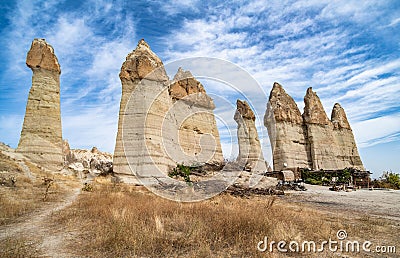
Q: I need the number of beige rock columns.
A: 7